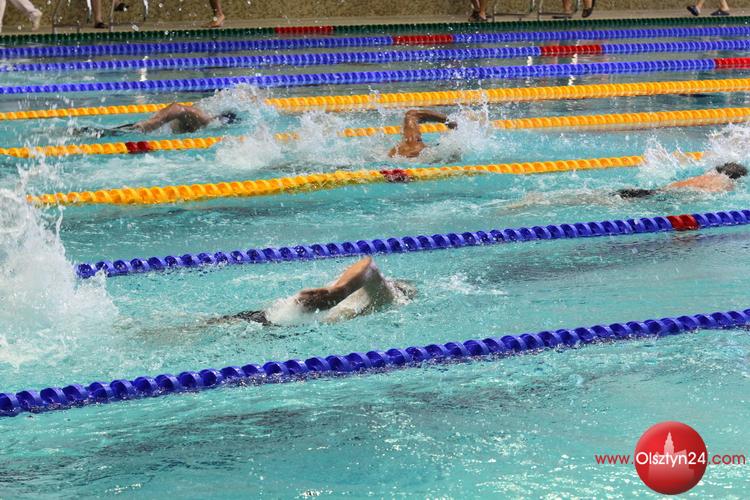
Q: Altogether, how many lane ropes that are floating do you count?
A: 9